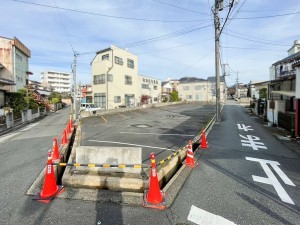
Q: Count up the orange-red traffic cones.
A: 8